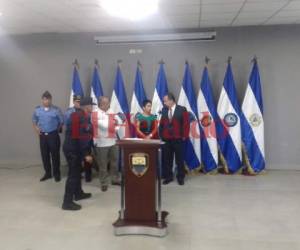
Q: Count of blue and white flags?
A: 9